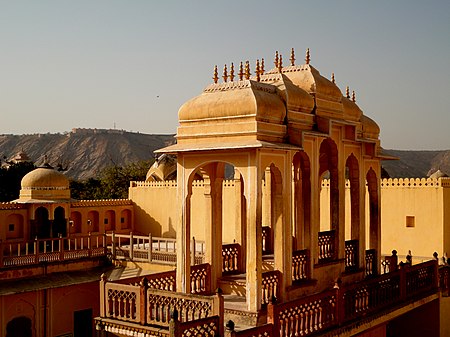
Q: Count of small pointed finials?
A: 14